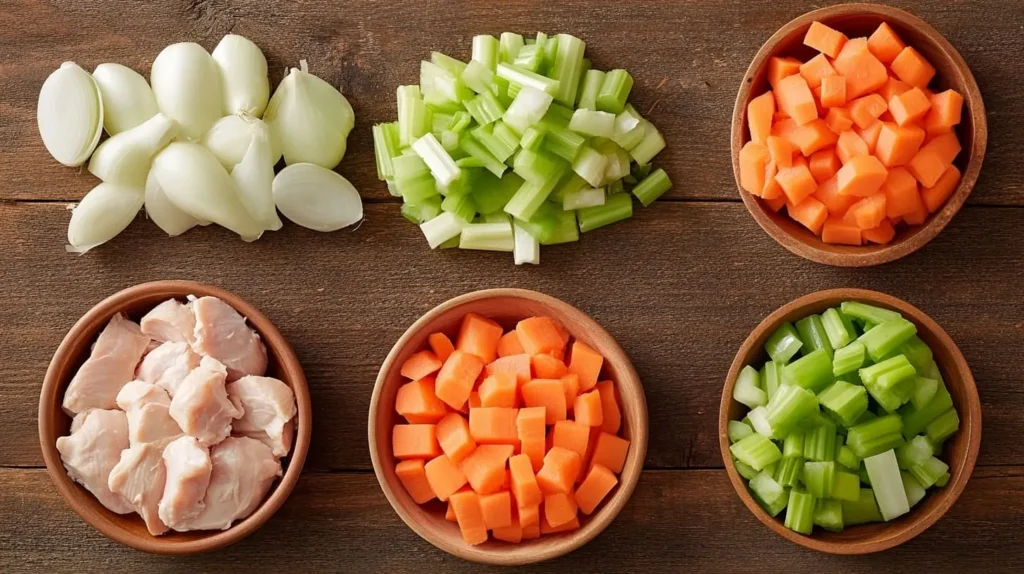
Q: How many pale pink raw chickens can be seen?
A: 11